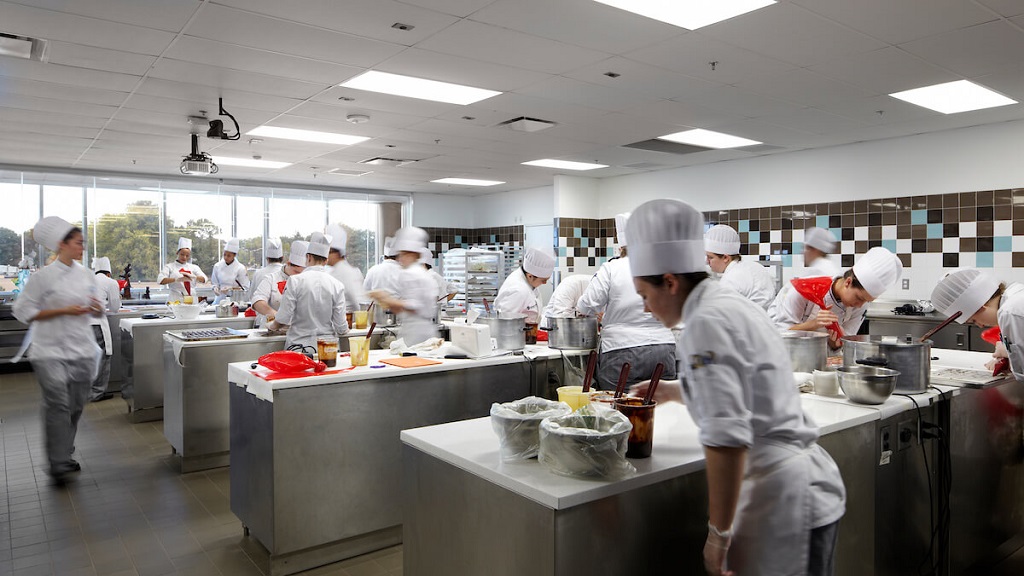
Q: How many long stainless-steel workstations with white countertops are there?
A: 4